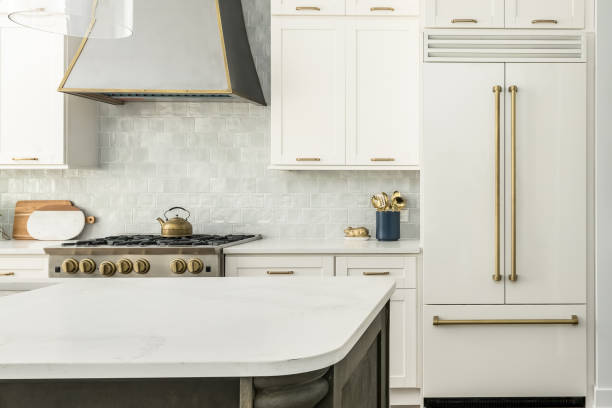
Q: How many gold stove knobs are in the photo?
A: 7